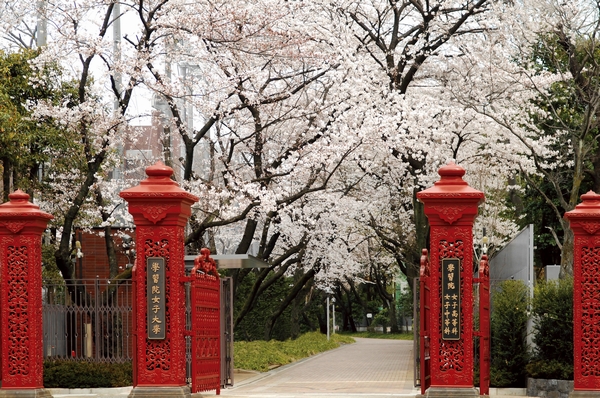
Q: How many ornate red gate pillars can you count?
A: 4